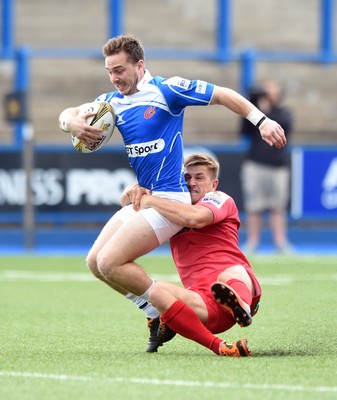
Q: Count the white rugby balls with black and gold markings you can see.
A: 1